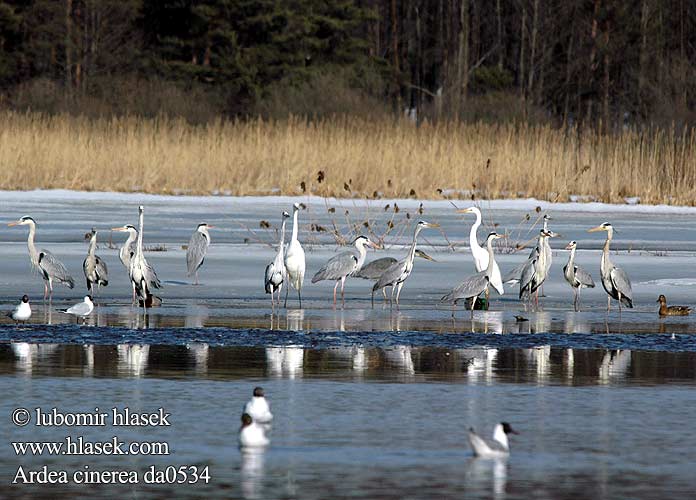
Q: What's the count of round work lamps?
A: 0